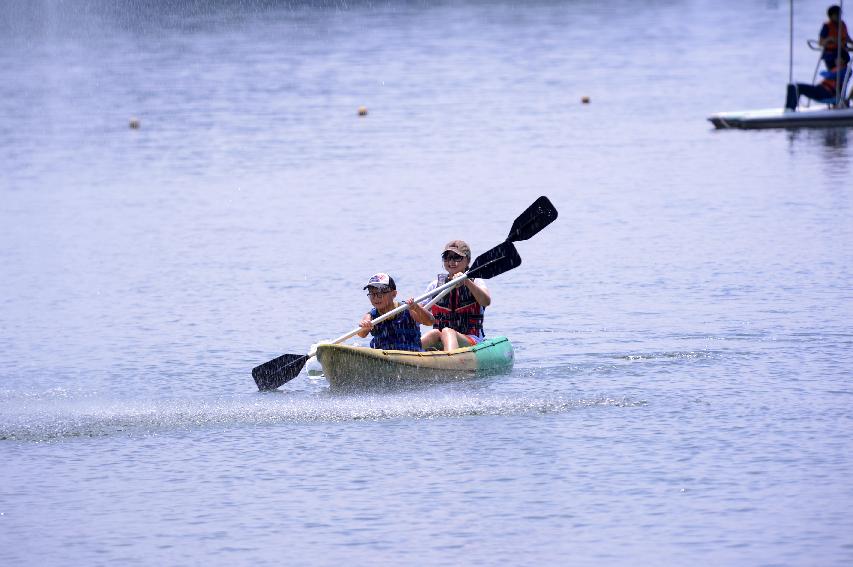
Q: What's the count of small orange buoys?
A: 3